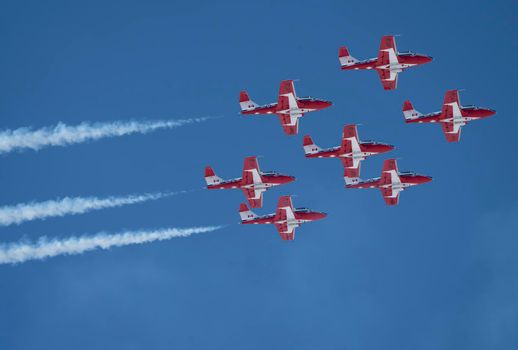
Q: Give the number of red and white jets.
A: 7